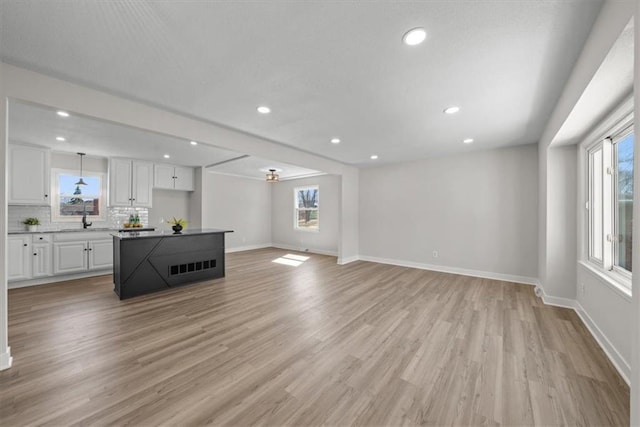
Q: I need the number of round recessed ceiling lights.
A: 10